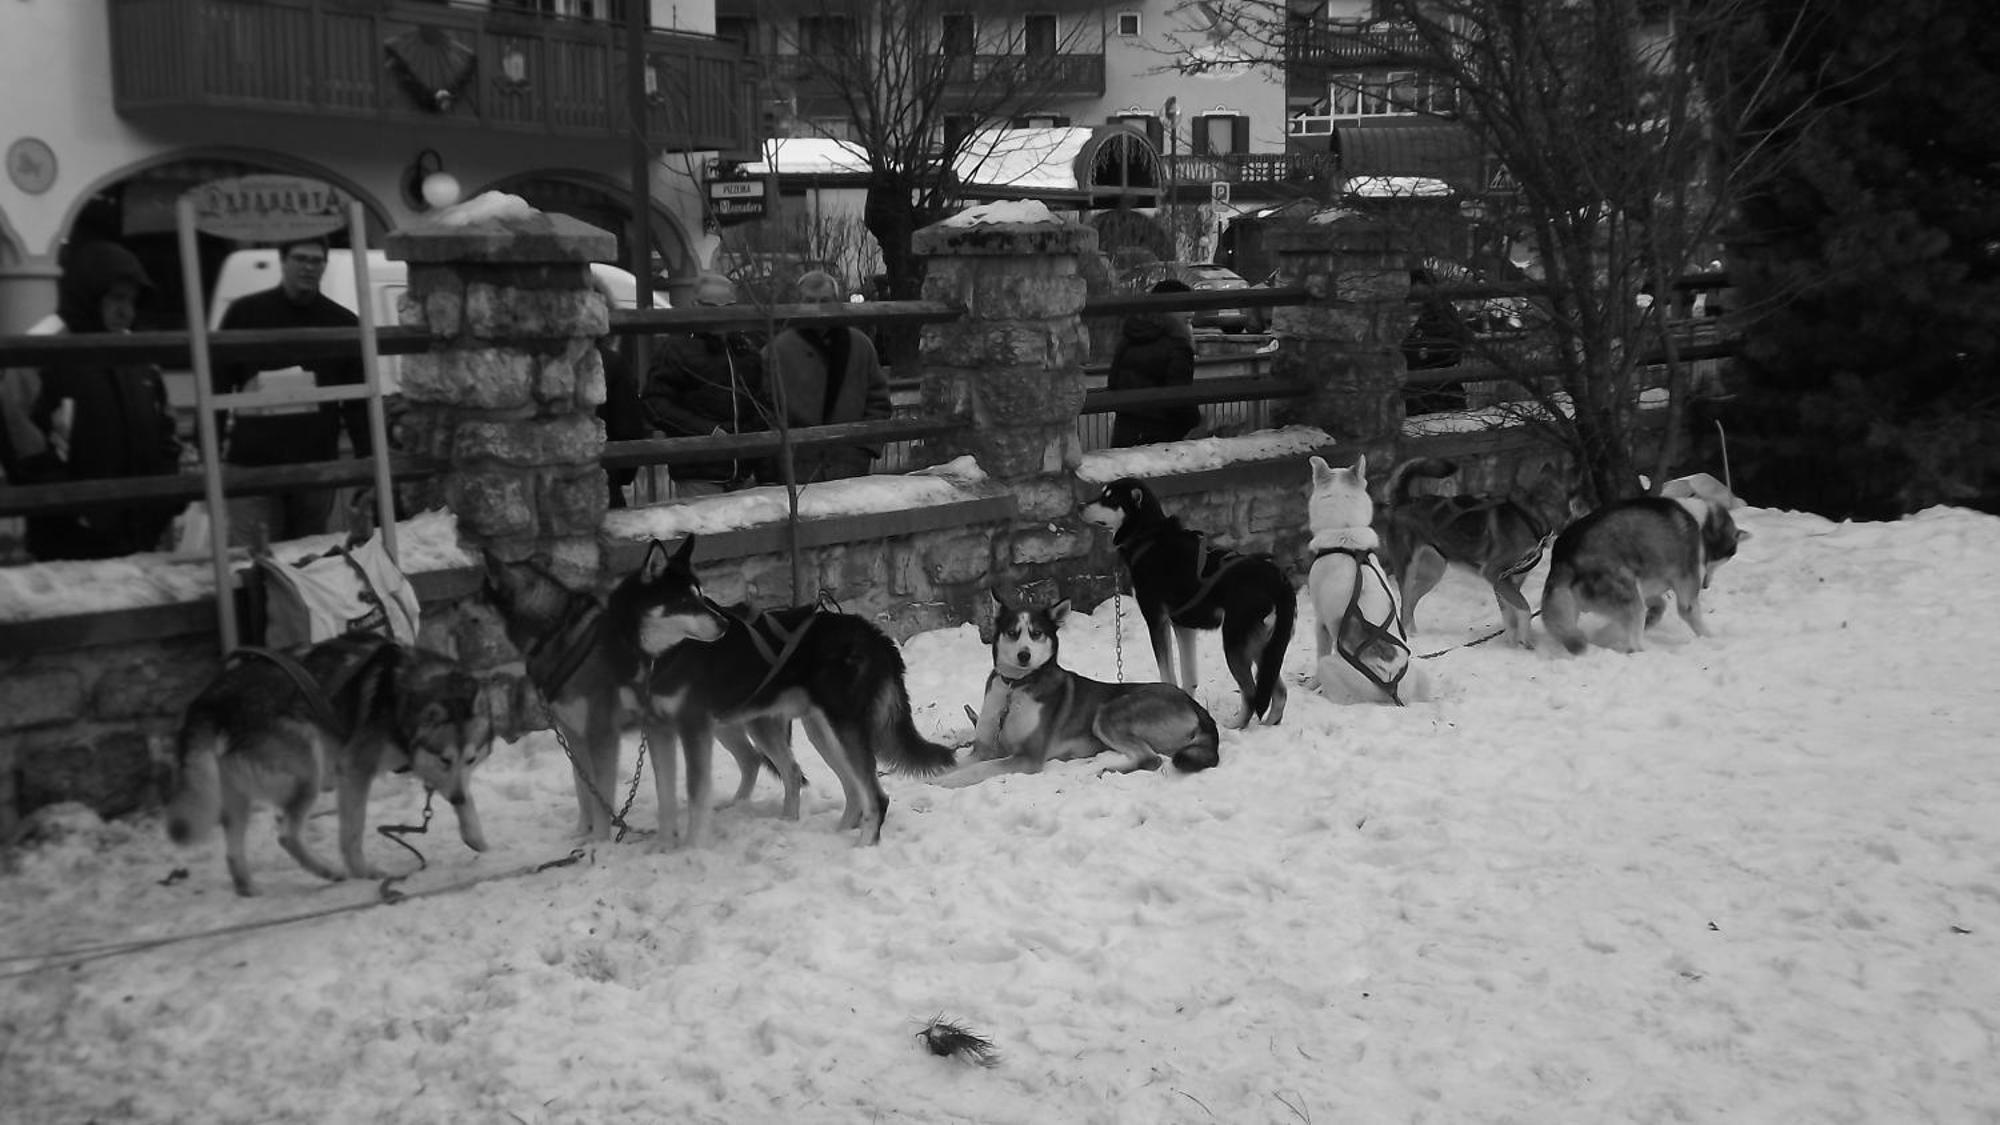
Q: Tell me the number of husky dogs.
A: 8